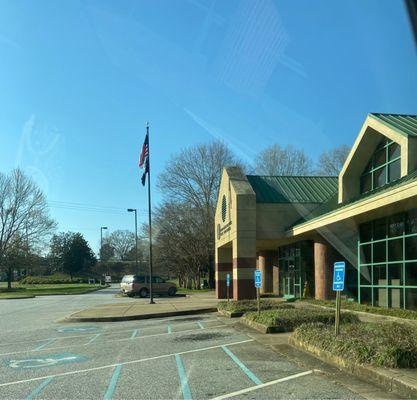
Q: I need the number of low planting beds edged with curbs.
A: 3